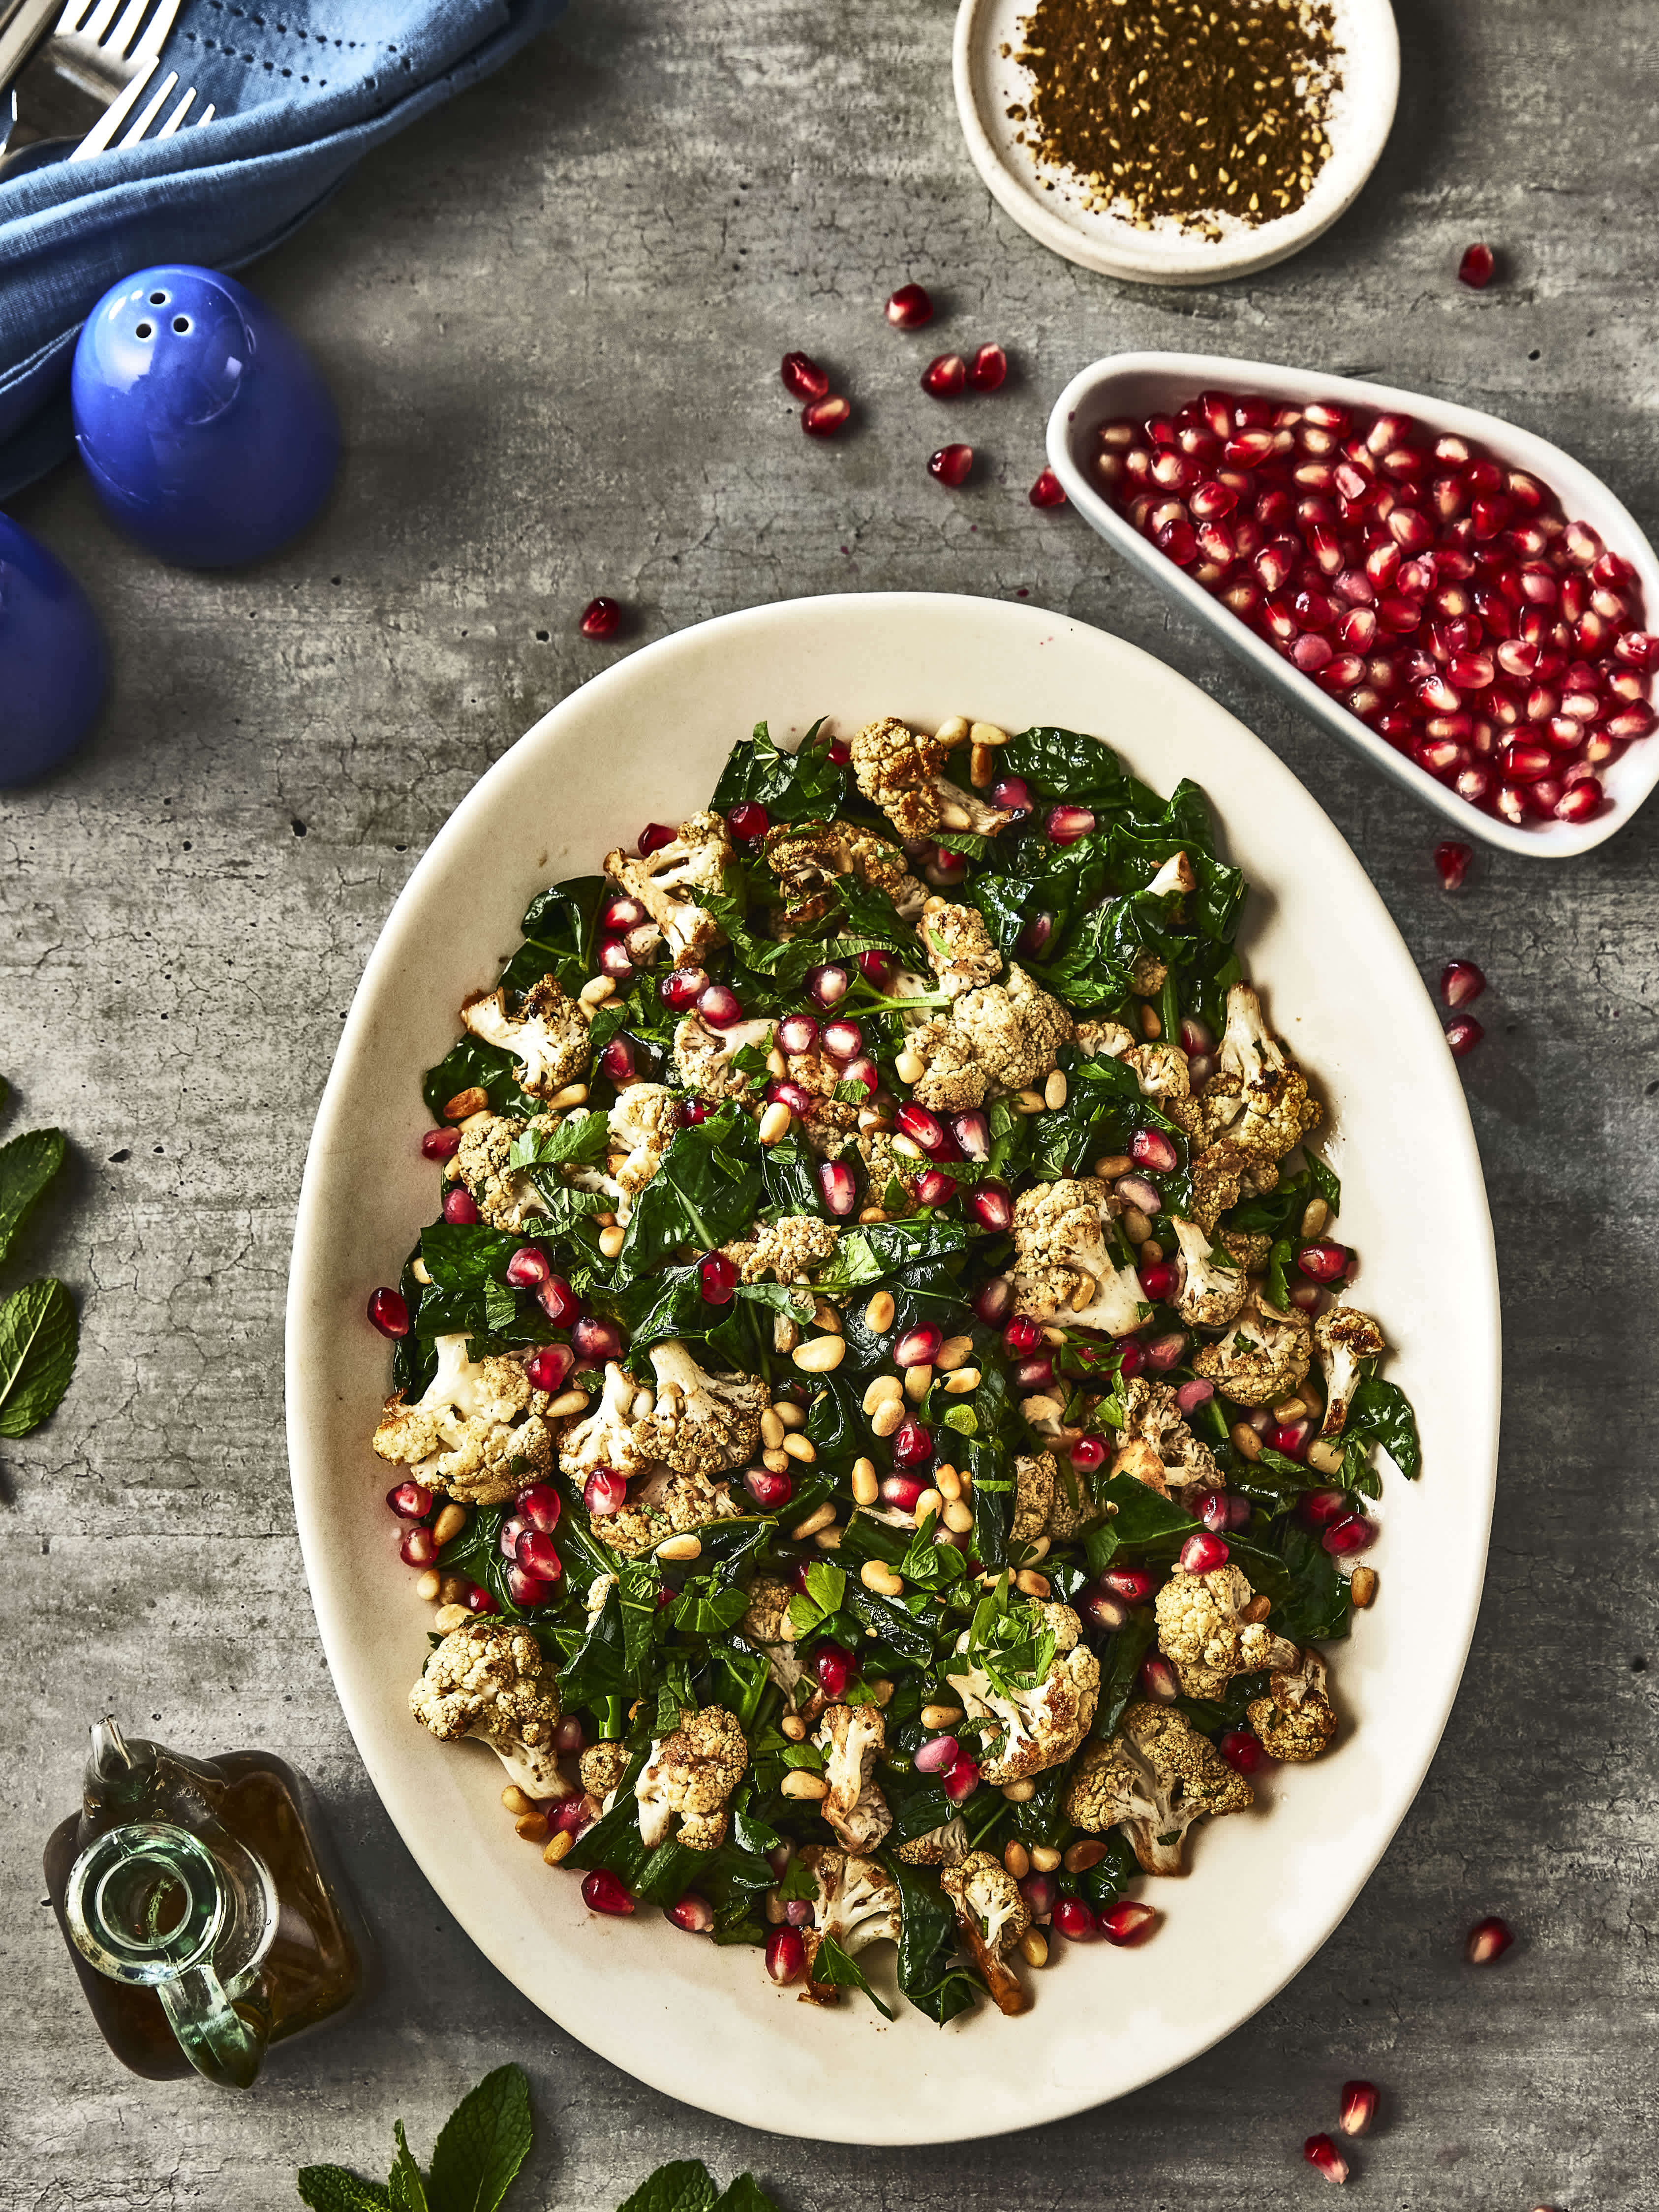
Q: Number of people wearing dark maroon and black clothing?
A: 0